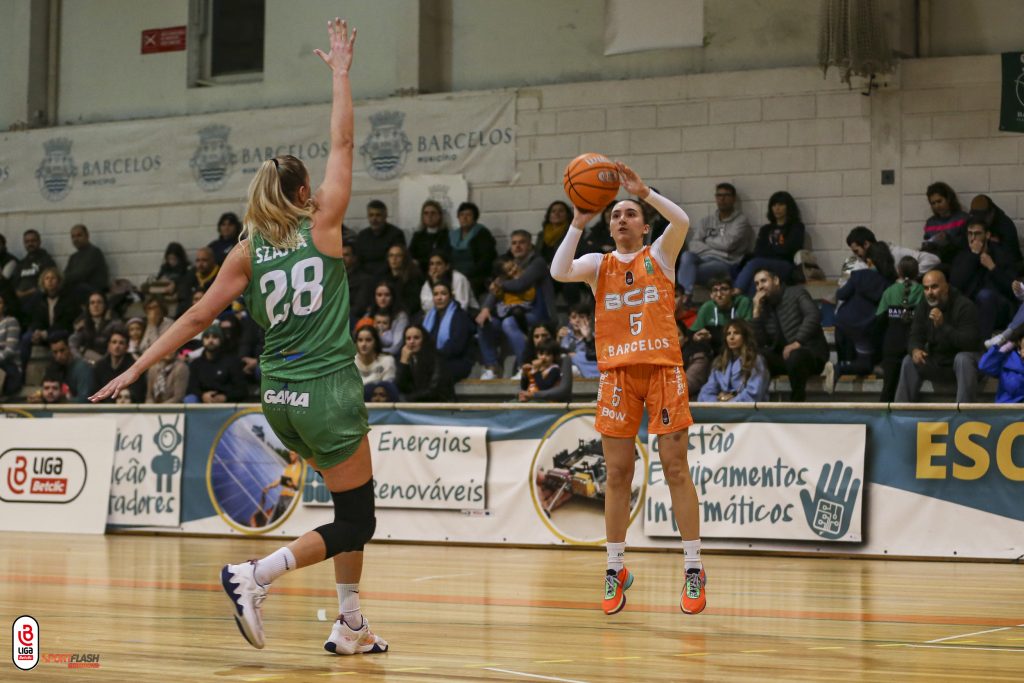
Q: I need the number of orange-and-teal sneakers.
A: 2